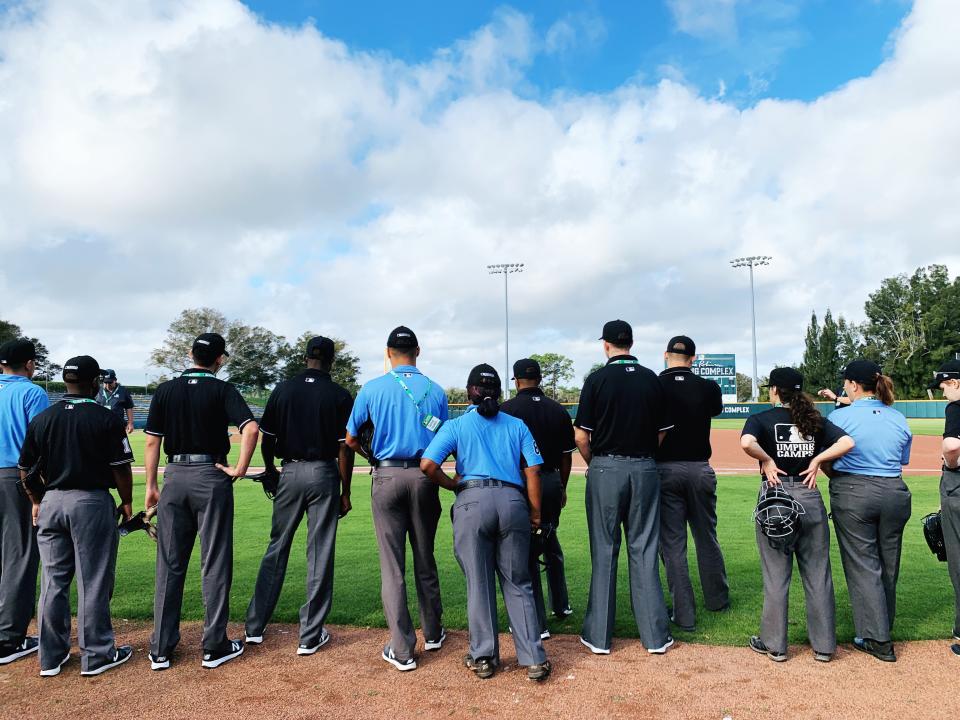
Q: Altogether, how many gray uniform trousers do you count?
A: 12